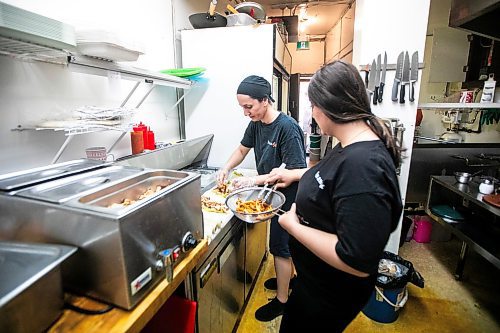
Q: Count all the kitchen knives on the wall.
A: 6